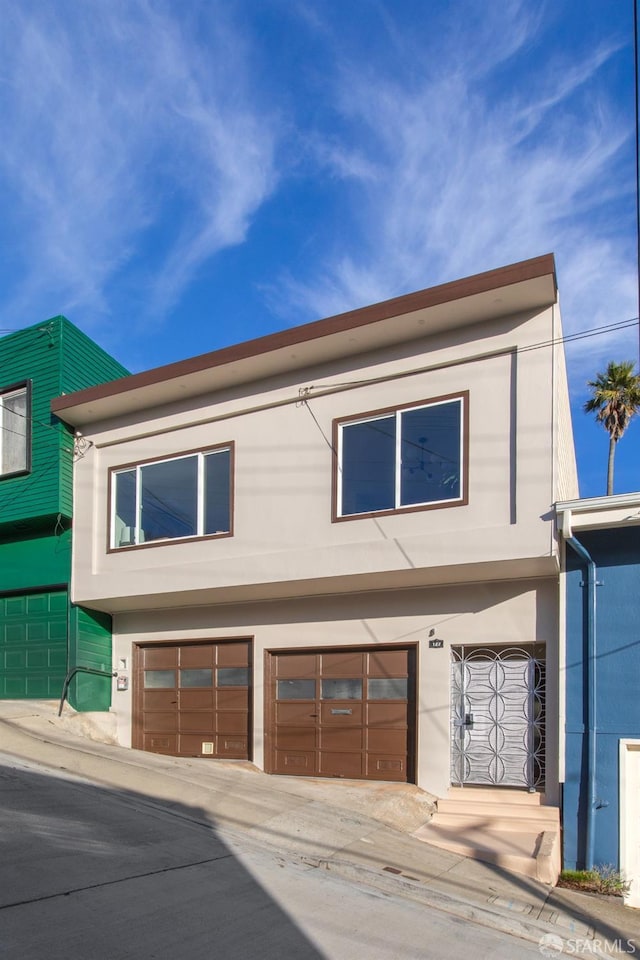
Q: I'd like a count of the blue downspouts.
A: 1